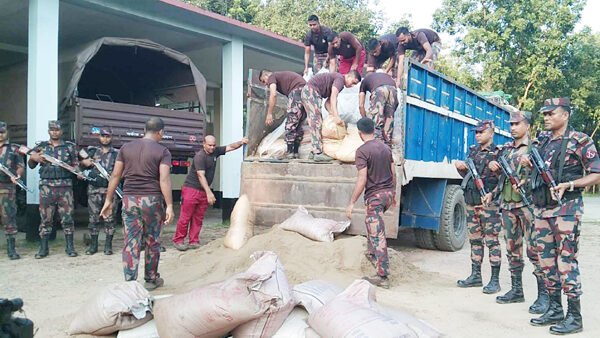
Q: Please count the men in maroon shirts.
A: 10